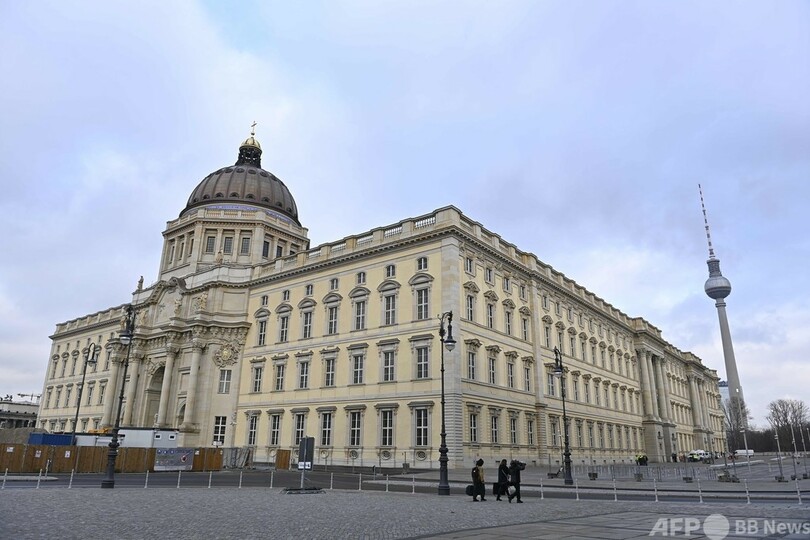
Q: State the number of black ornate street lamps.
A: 4